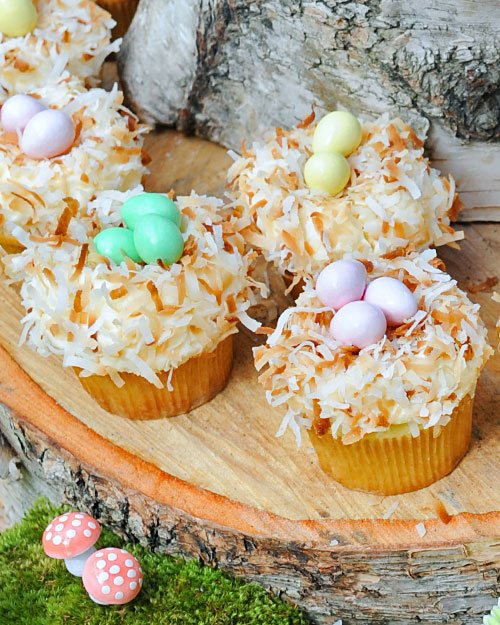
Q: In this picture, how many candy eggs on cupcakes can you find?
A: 11